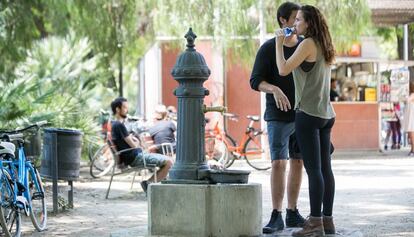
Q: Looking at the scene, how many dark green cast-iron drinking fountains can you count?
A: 1